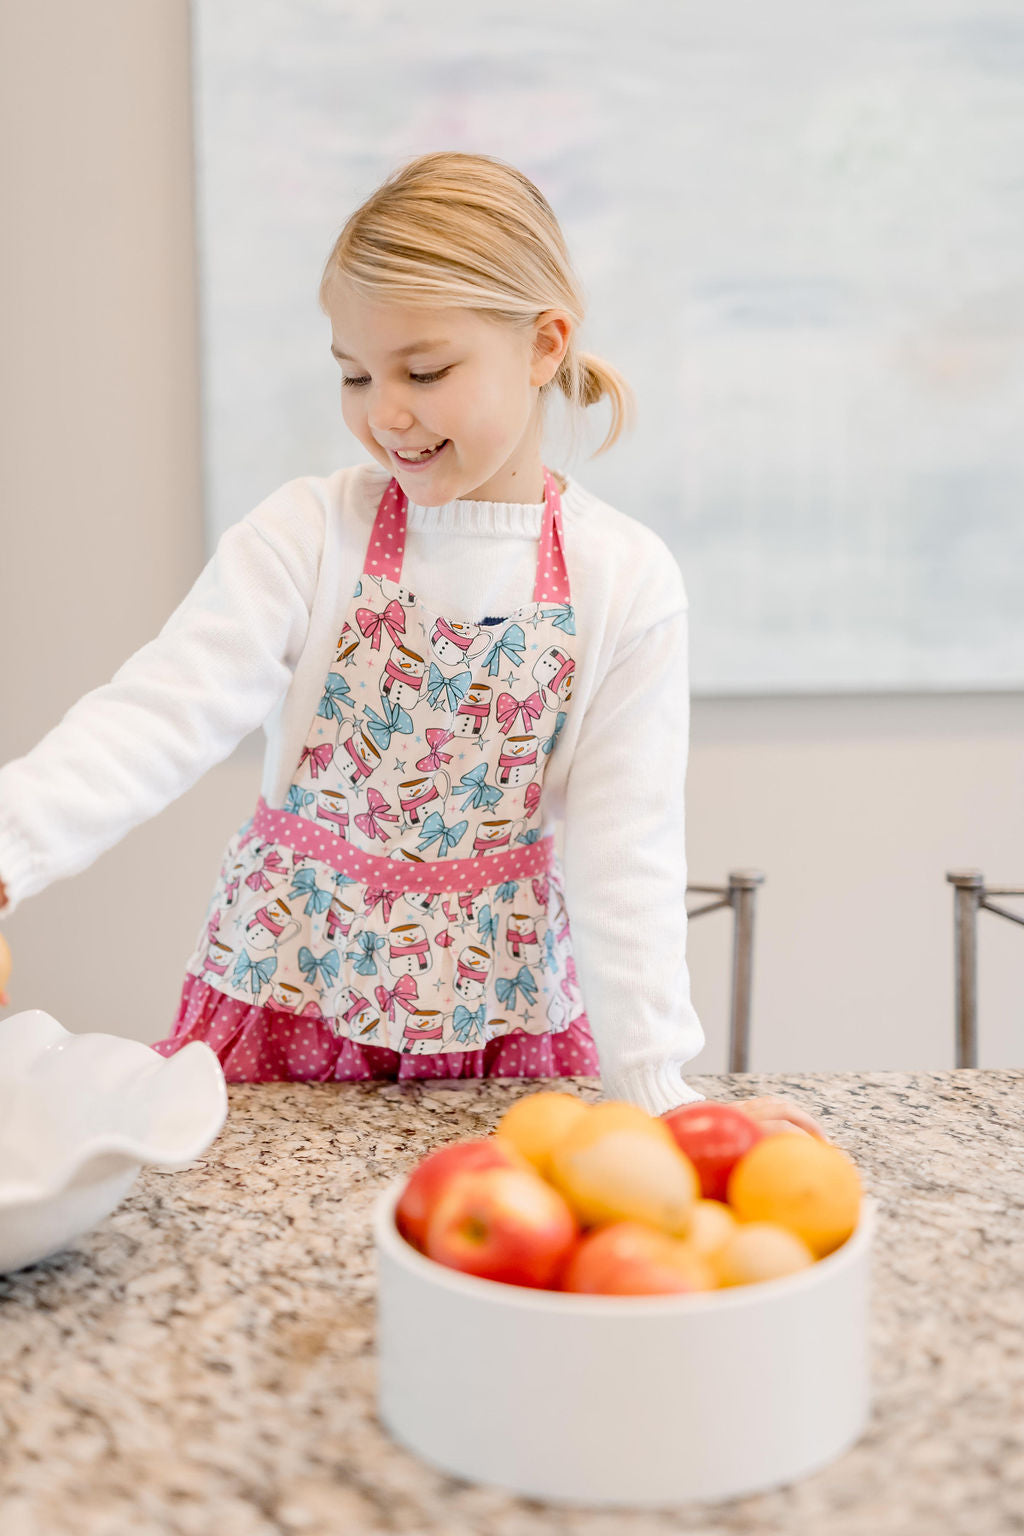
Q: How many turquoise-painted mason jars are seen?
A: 0